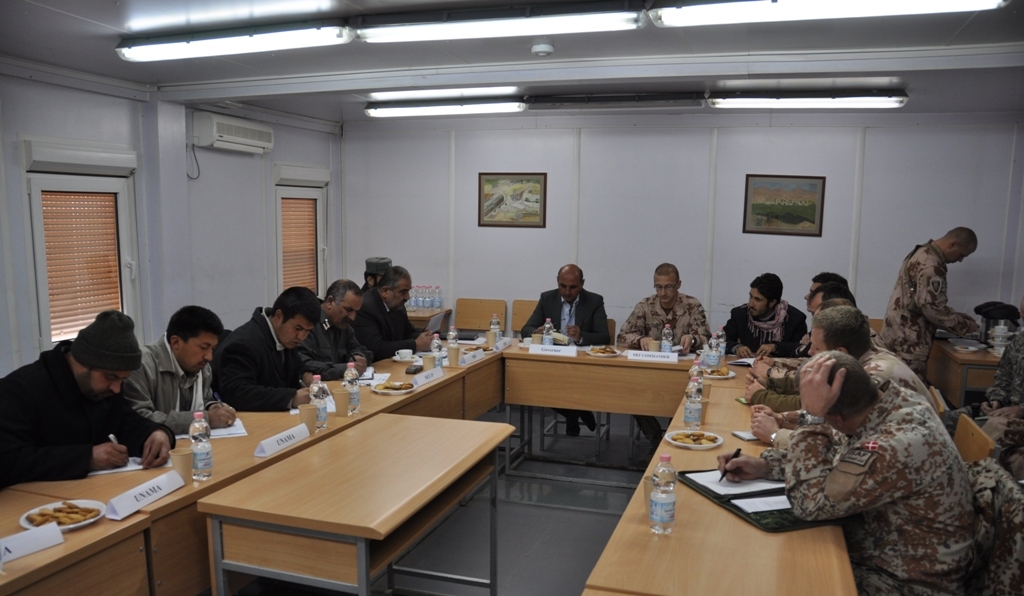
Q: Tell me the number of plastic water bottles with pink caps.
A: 13